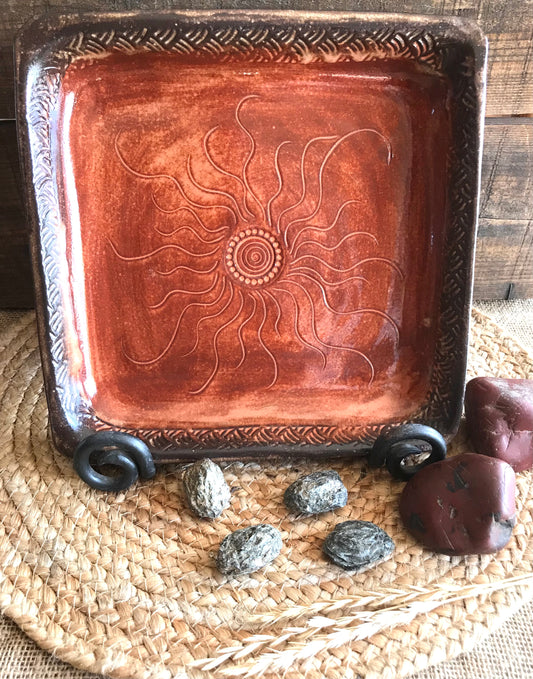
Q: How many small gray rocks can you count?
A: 4